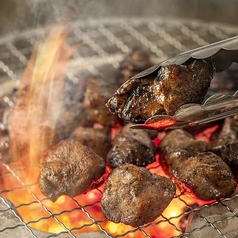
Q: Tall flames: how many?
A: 1